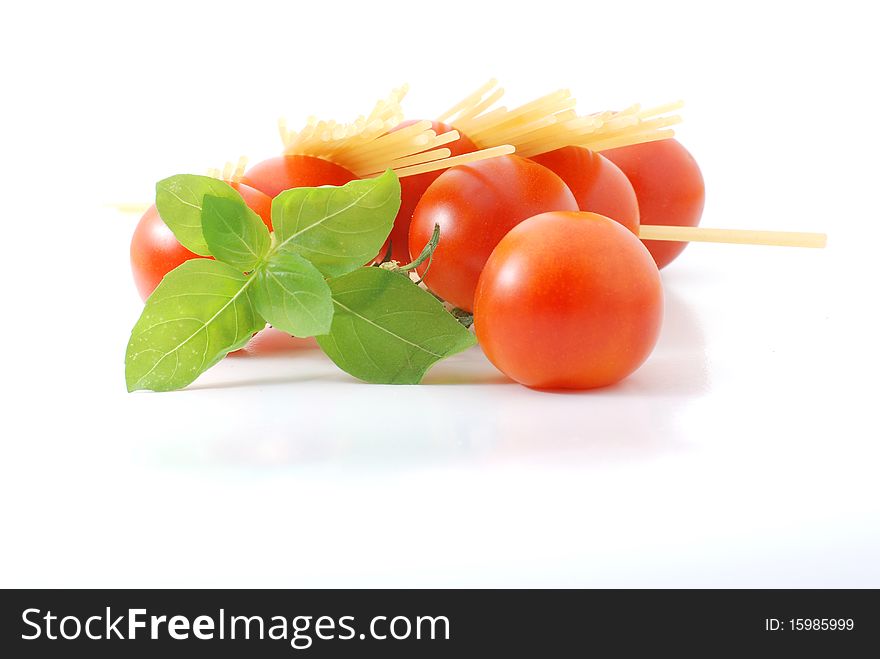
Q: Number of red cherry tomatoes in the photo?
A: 7